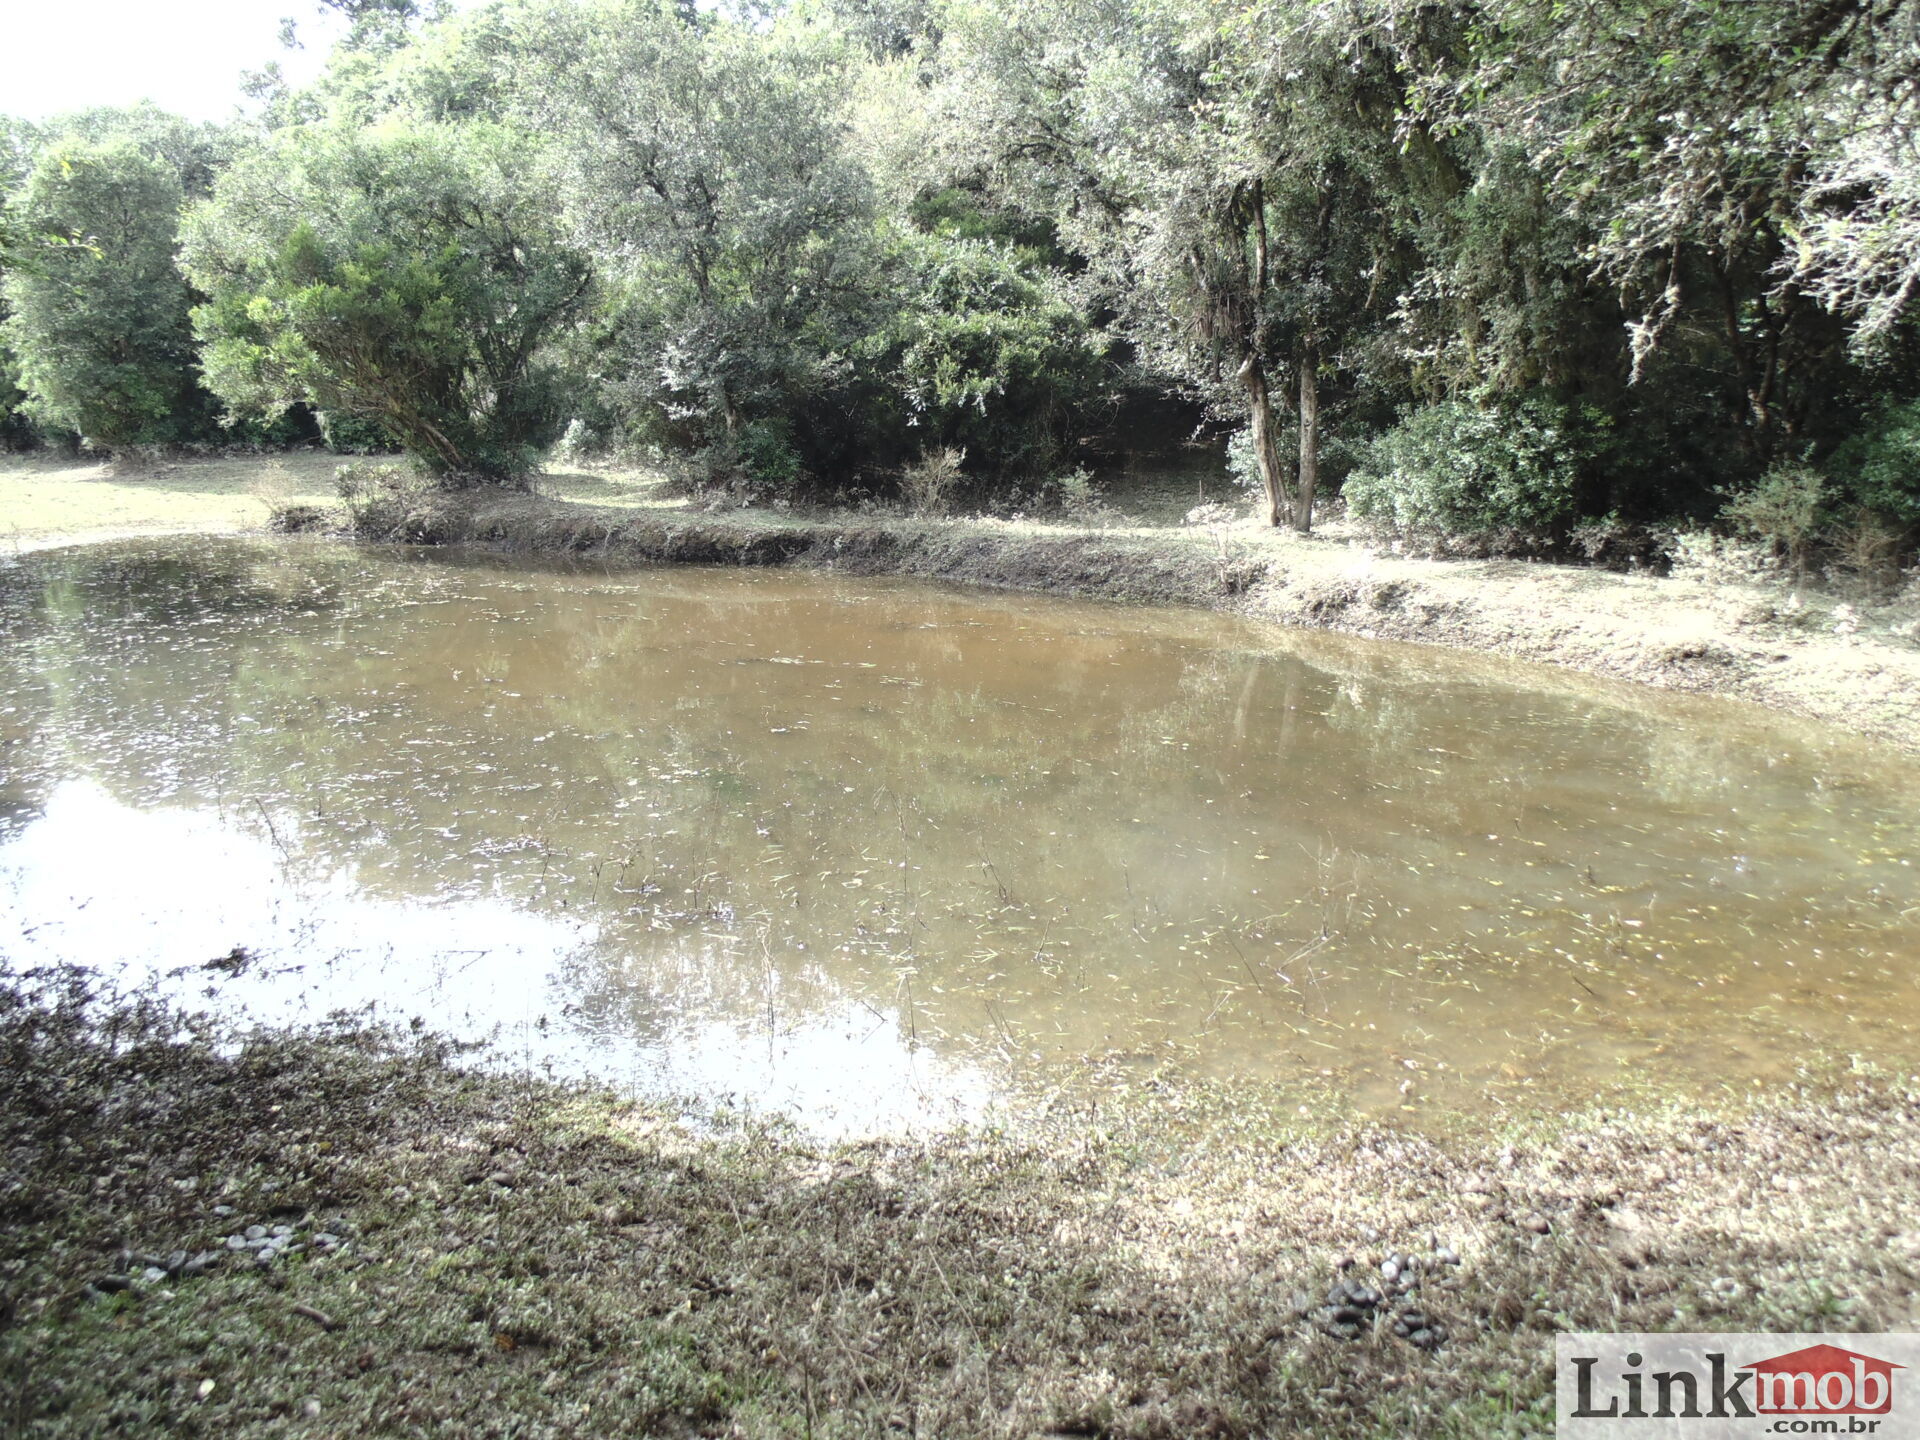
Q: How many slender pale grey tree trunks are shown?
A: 2